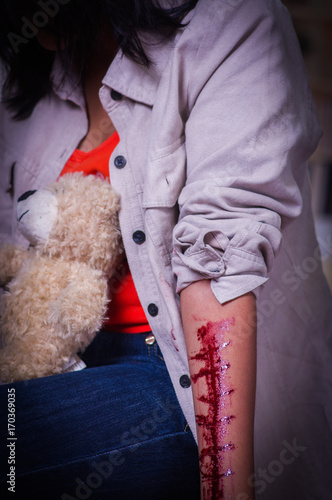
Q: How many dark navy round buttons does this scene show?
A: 5